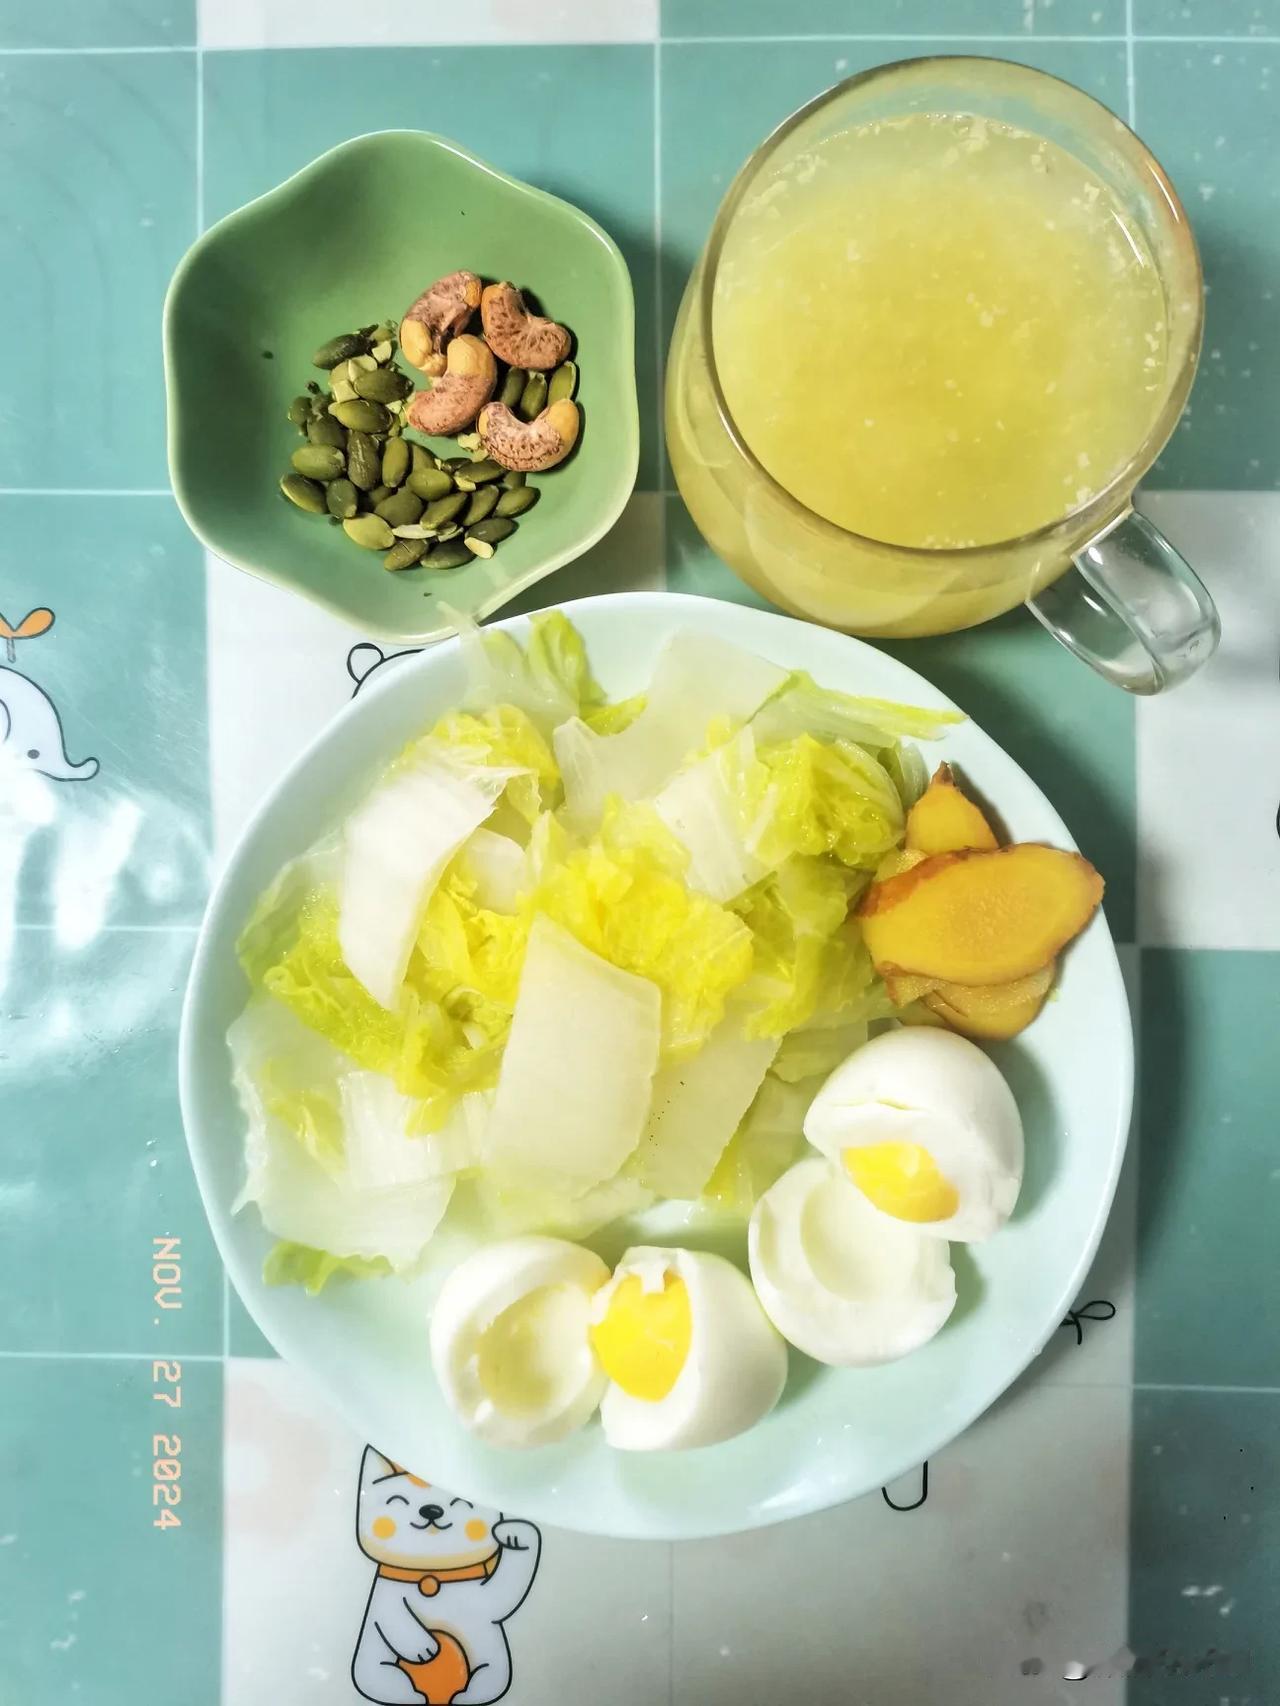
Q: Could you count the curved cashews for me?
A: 4